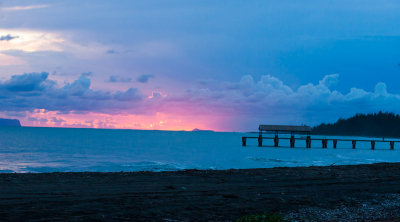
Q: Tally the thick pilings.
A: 10